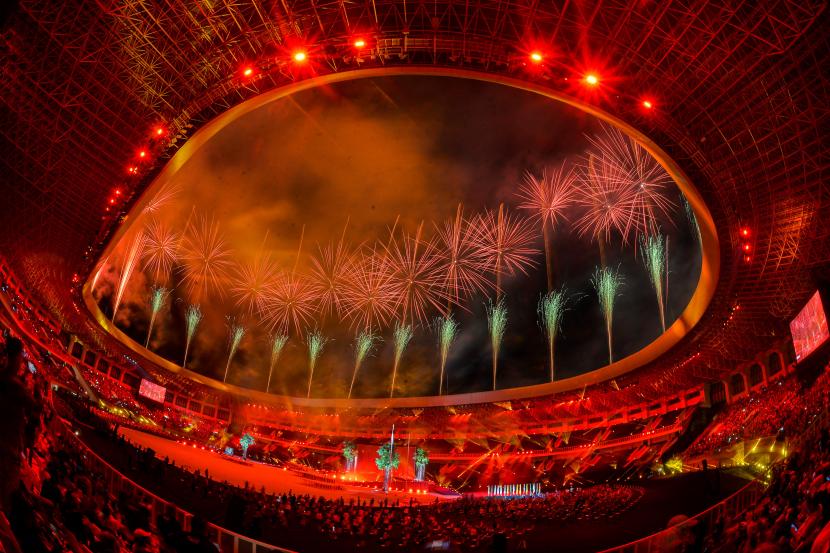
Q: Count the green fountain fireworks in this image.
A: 12